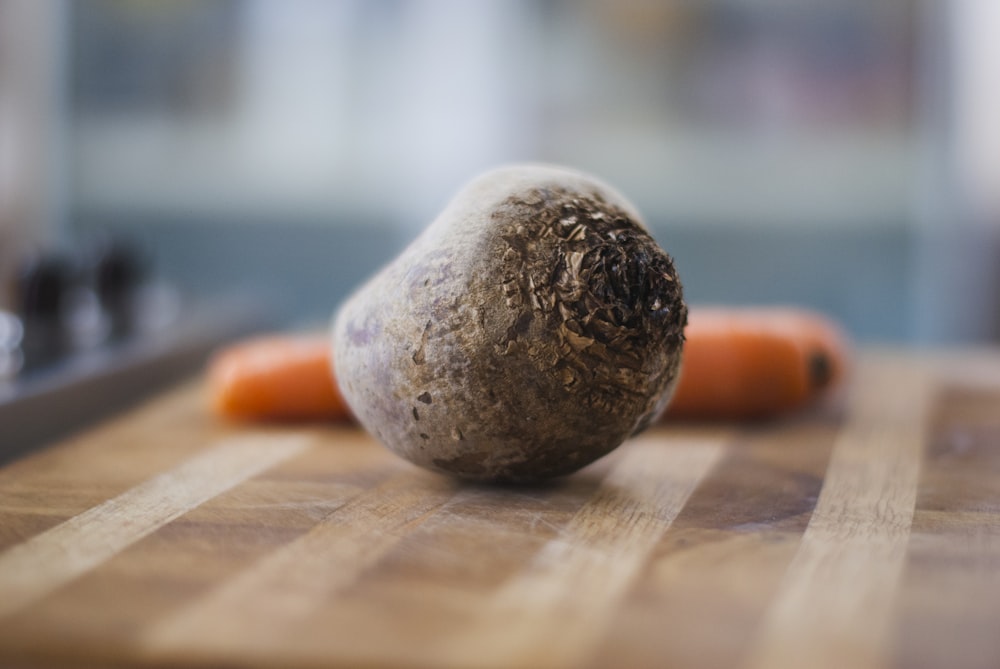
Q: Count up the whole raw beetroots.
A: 1